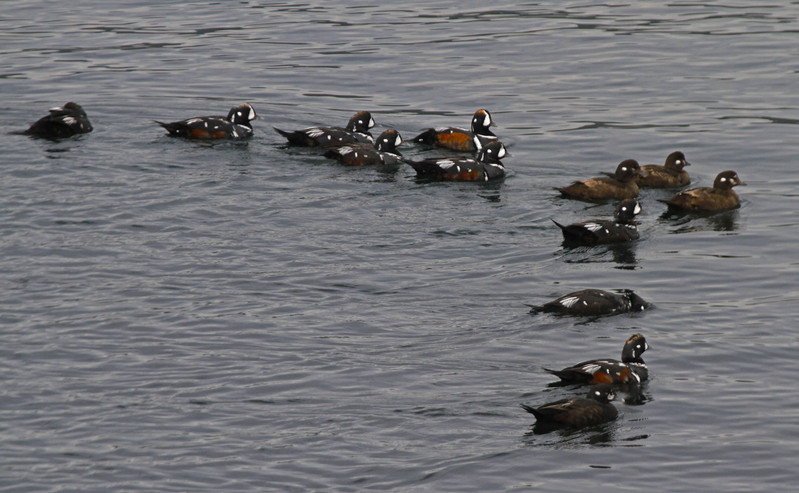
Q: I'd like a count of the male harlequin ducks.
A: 9